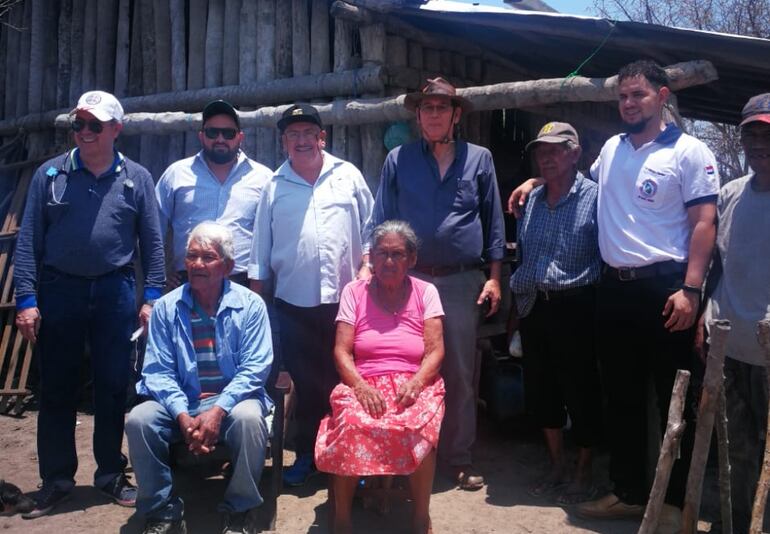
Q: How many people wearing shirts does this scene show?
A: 9